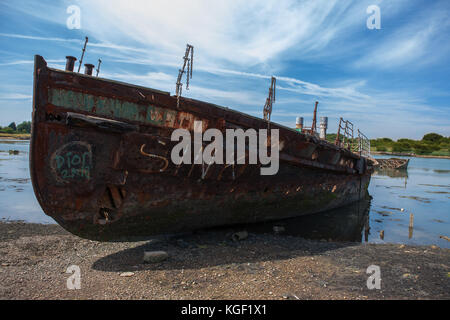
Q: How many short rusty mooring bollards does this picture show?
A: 2